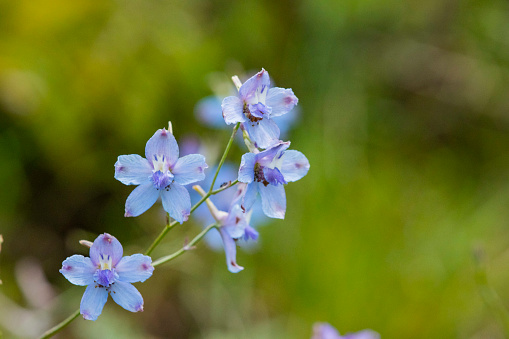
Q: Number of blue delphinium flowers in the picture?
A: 5